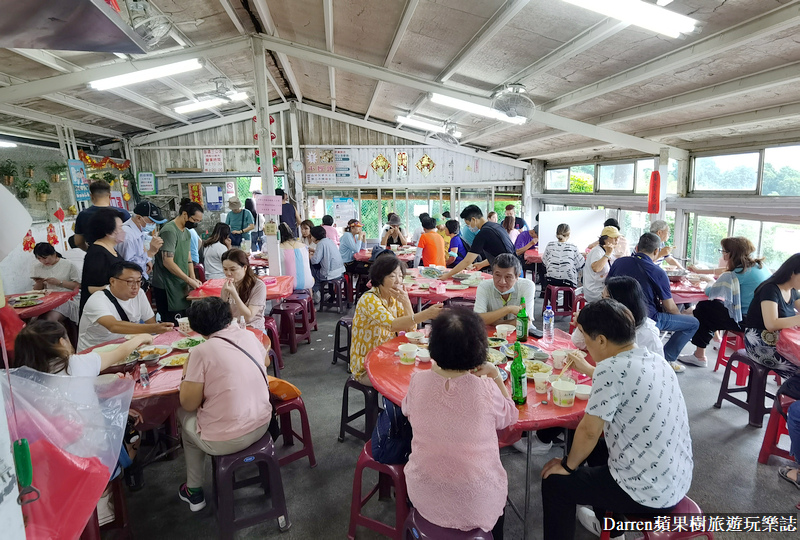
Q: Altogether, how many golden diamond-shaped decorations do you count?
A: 2